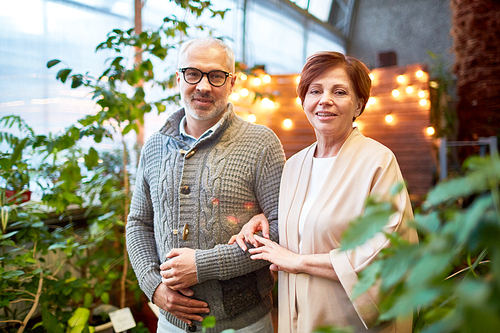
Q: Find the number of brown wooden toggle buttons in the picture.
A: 2